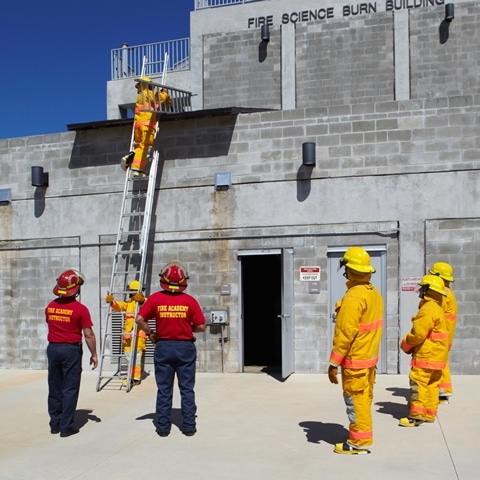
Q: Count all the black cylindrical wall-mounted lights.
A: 4